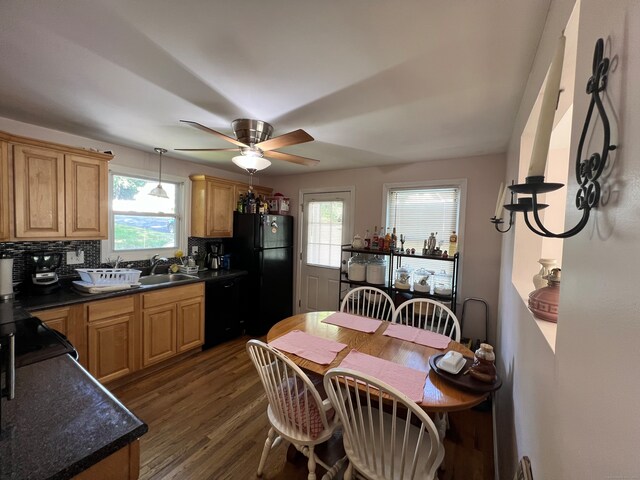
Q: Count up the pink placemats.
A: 4